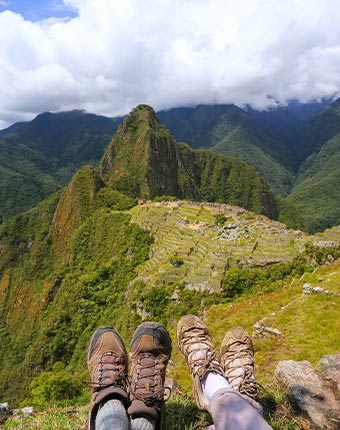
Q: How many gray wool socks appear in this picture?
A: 2